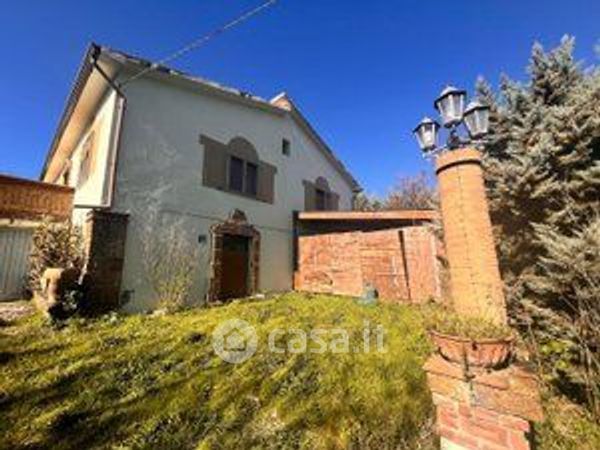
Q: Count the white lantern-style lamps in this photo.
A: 3